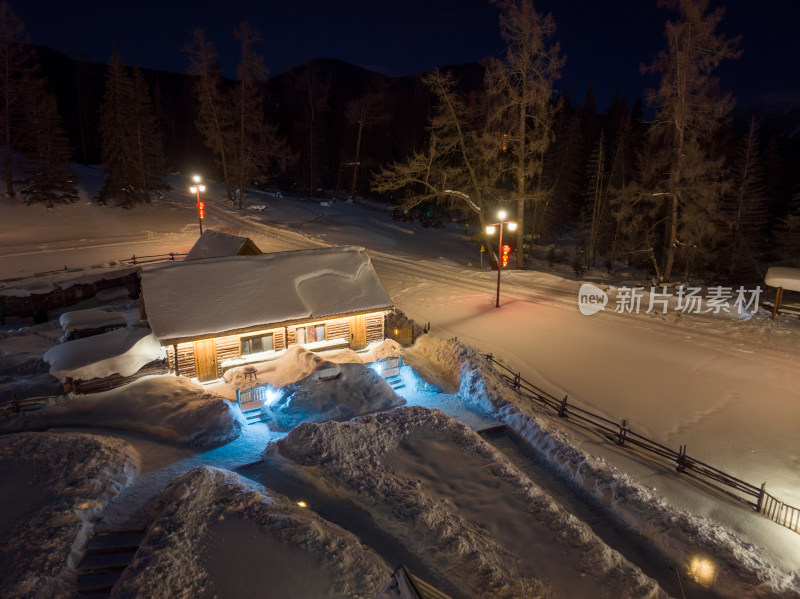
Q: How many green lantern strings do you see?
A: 0